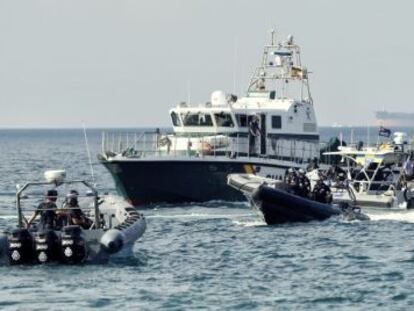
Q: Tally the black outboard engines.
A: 3